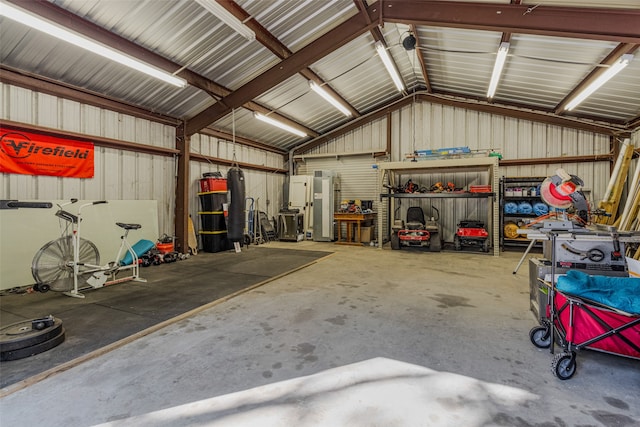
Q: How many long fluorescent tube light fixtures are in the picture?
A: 7